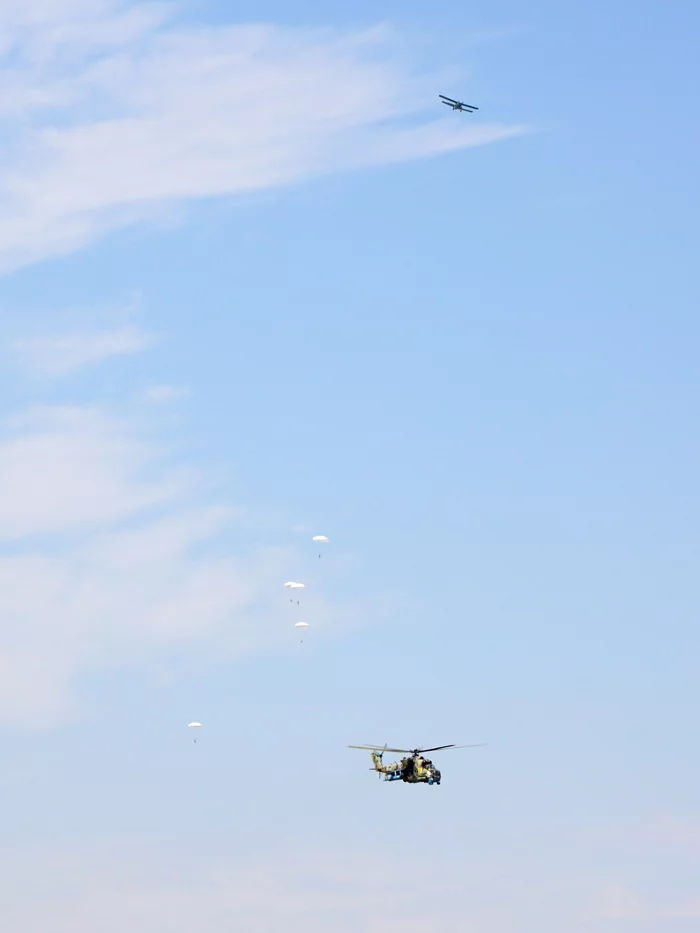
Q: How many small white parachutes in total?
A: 5